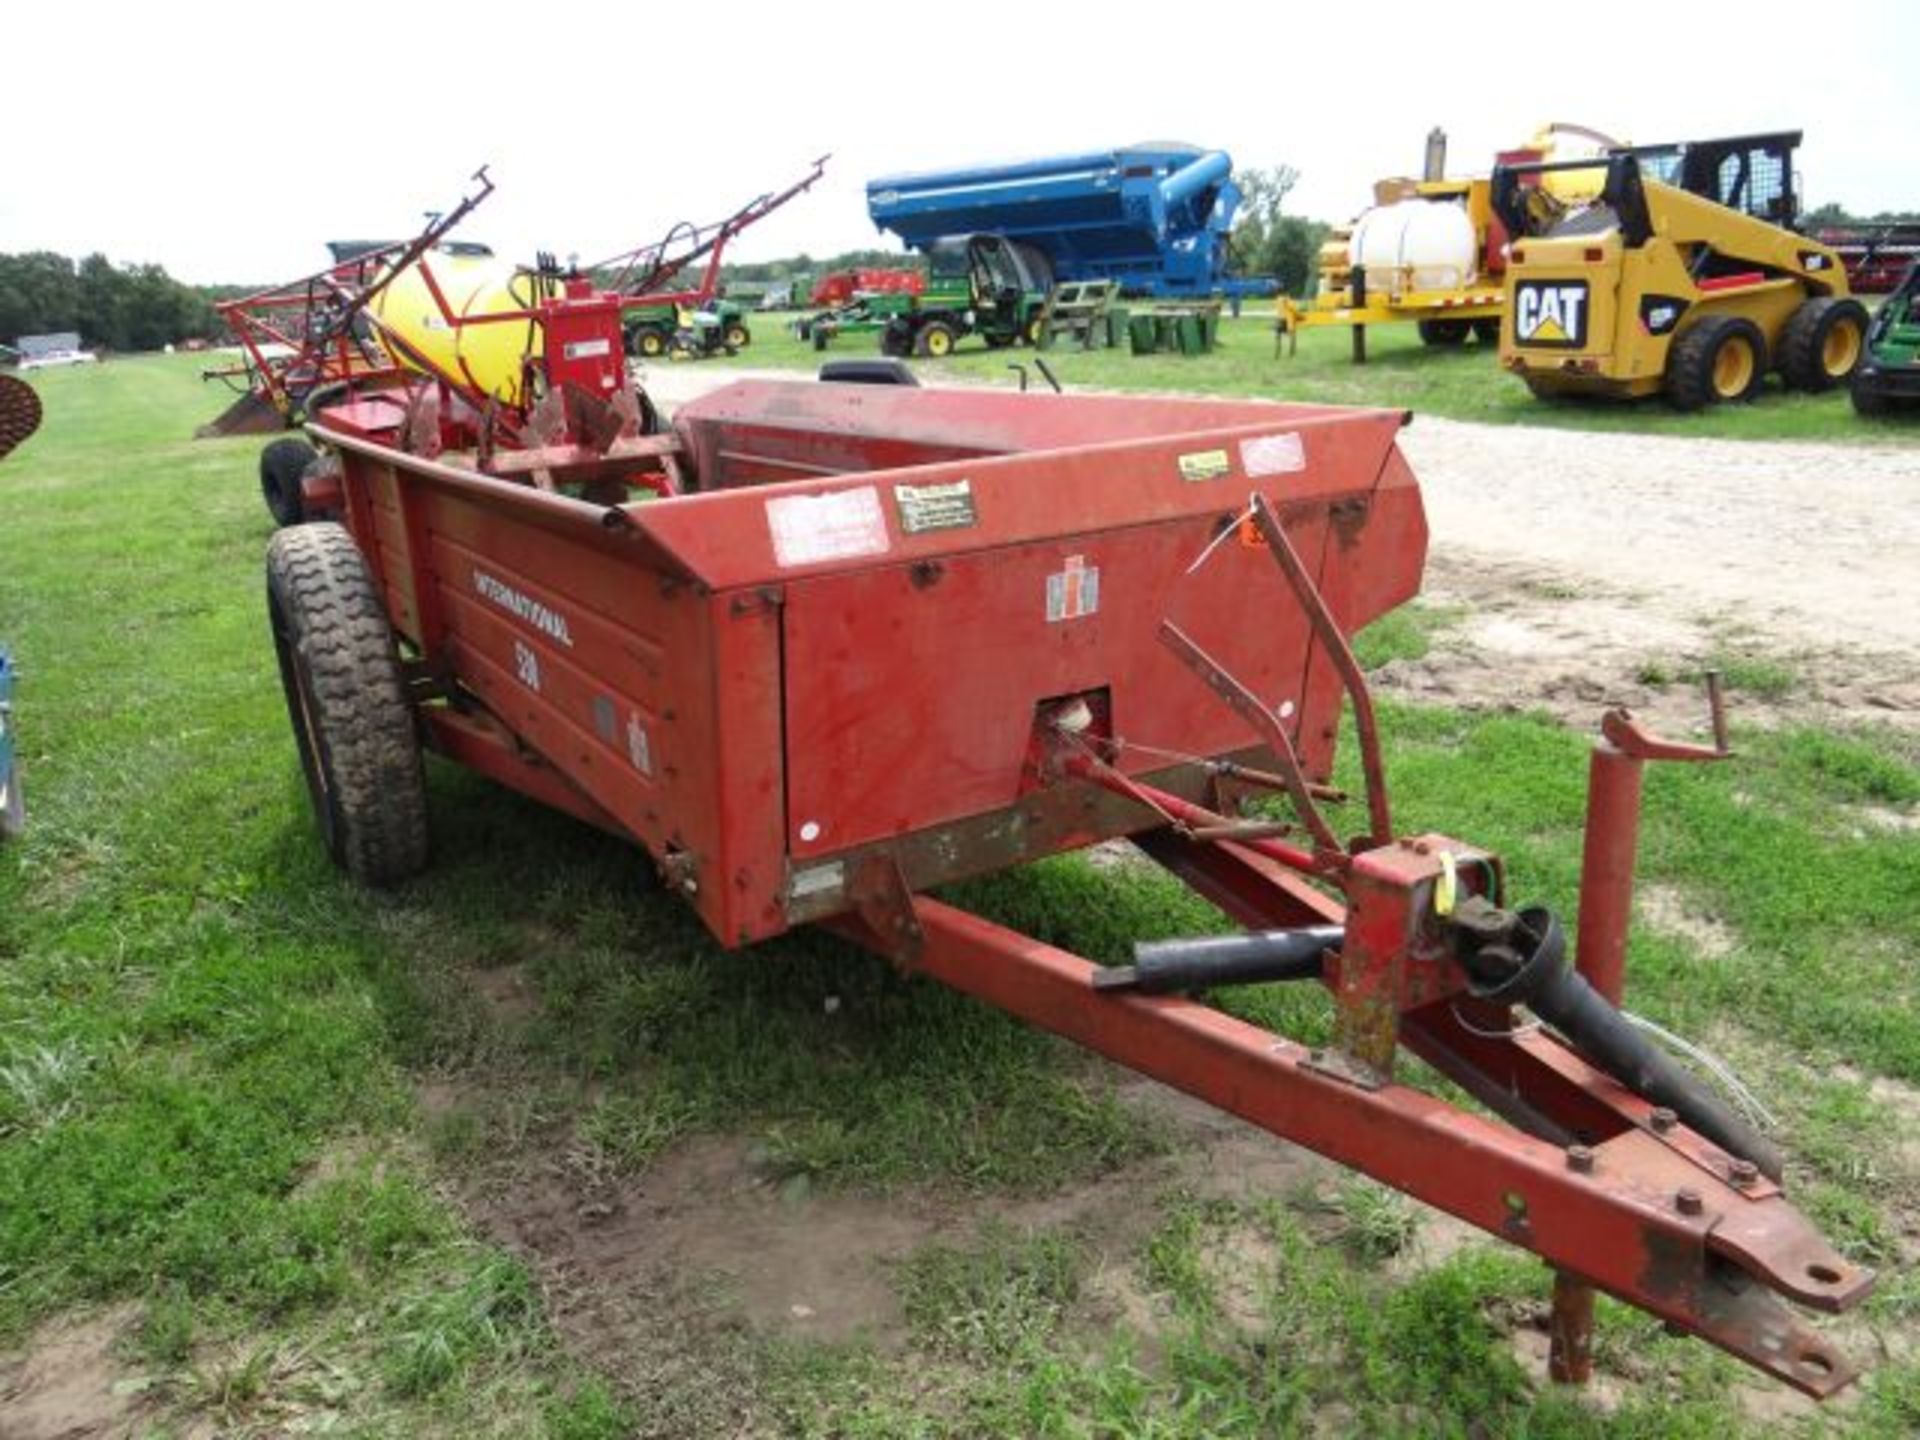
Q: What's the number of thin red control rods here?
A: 2